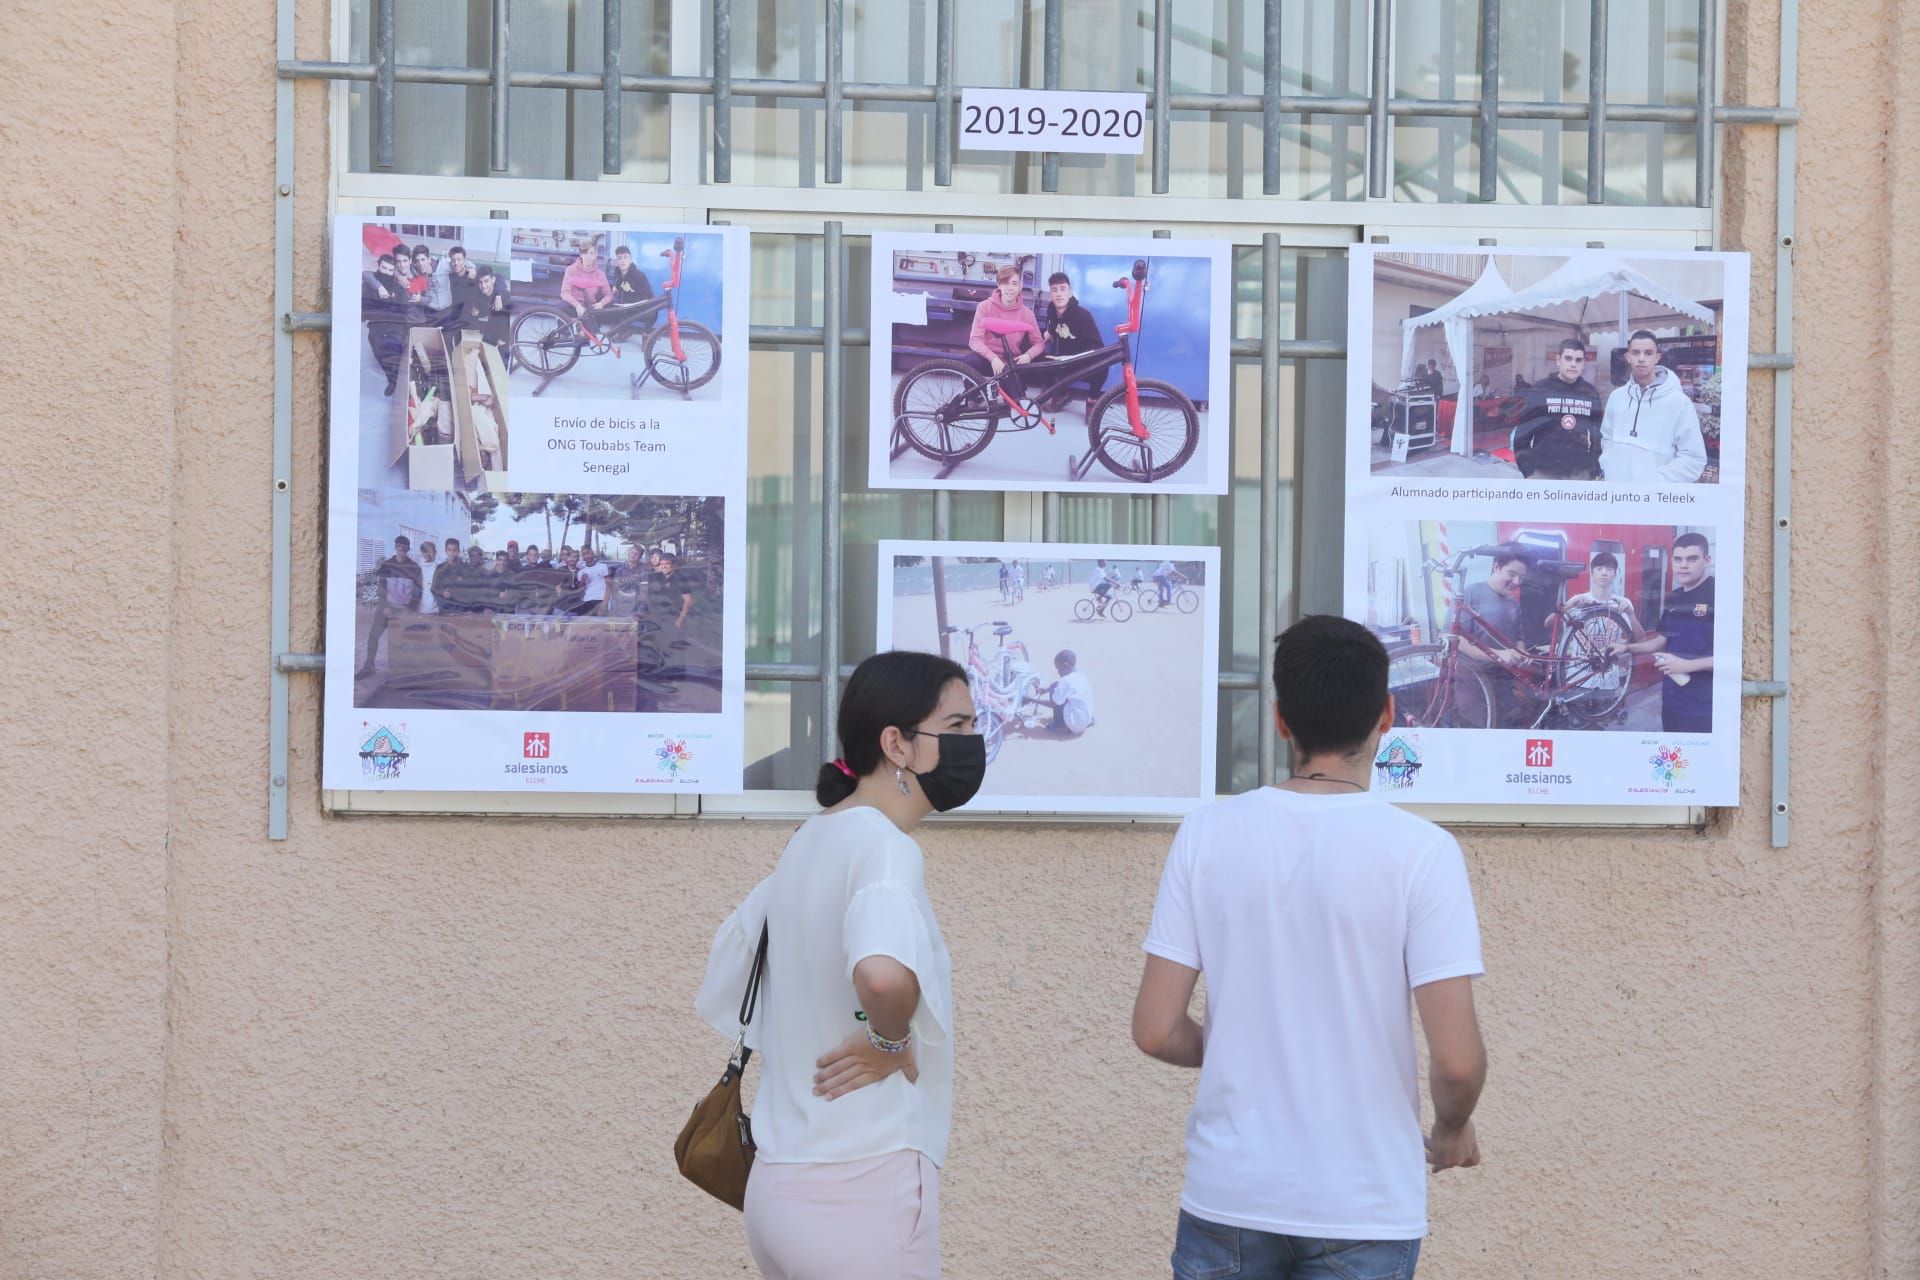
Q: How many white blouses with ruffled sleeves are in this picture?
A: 1